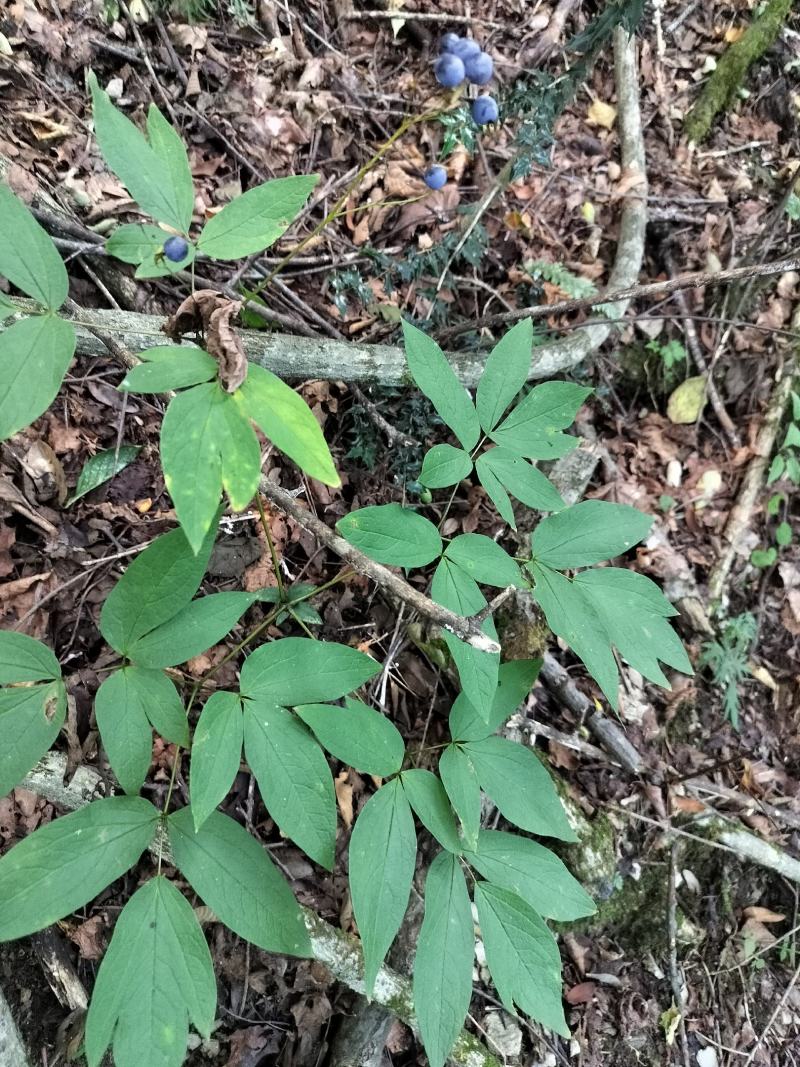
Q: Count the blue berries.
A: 7